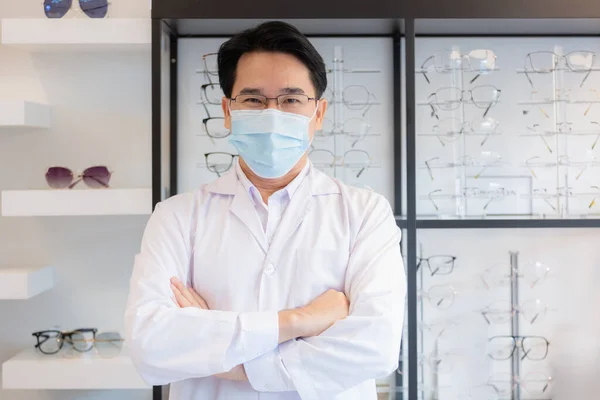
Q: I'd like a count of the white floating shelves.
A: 5